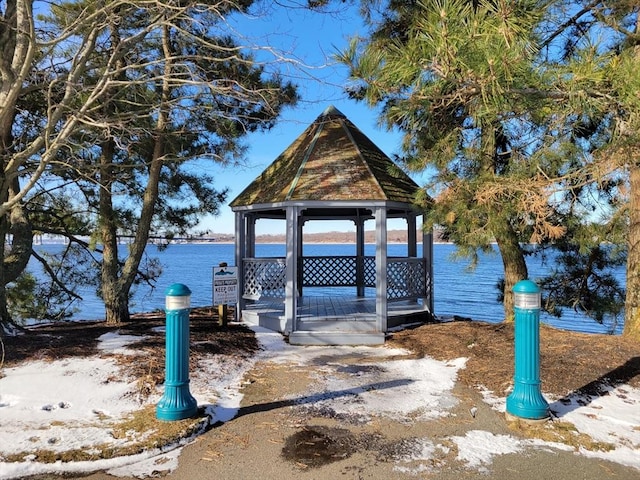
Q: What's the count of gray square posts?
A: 8